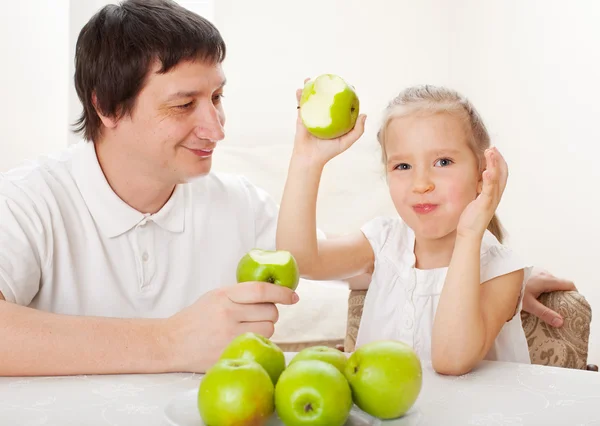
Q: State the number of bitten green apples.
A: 2